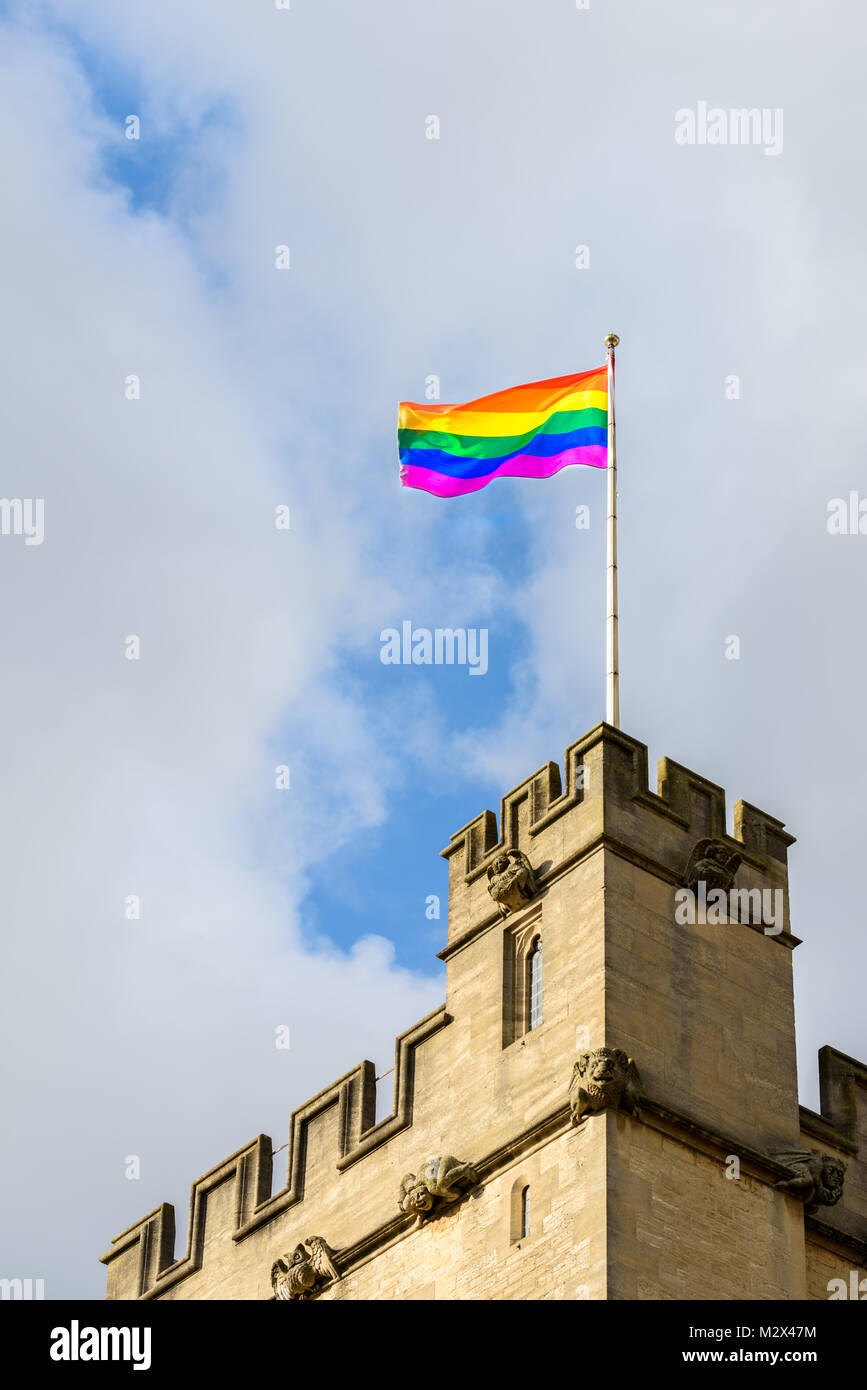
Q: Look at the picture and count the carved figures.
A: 6